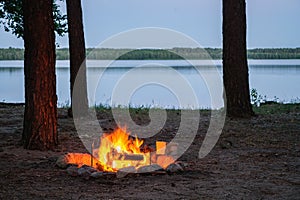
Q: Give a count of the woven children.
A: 0